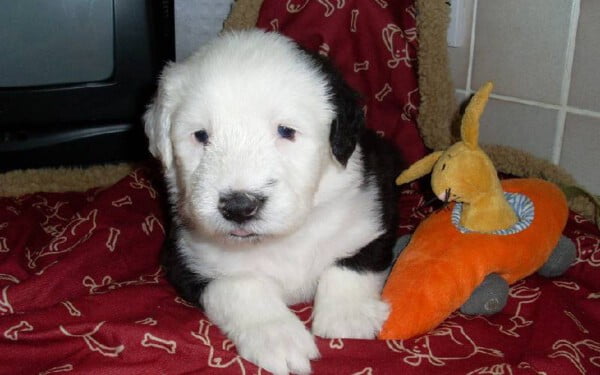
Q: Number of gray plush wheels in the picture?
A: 3